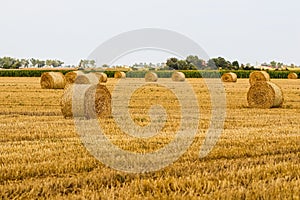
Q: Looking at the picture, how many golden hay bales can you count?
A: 12